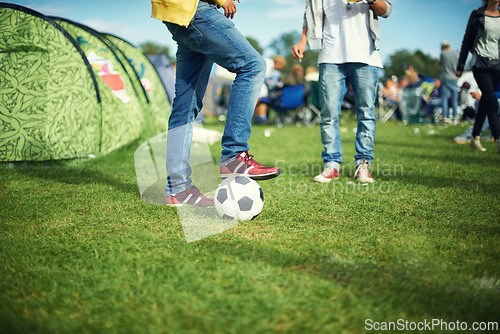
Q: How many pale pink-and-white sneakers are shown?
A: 2